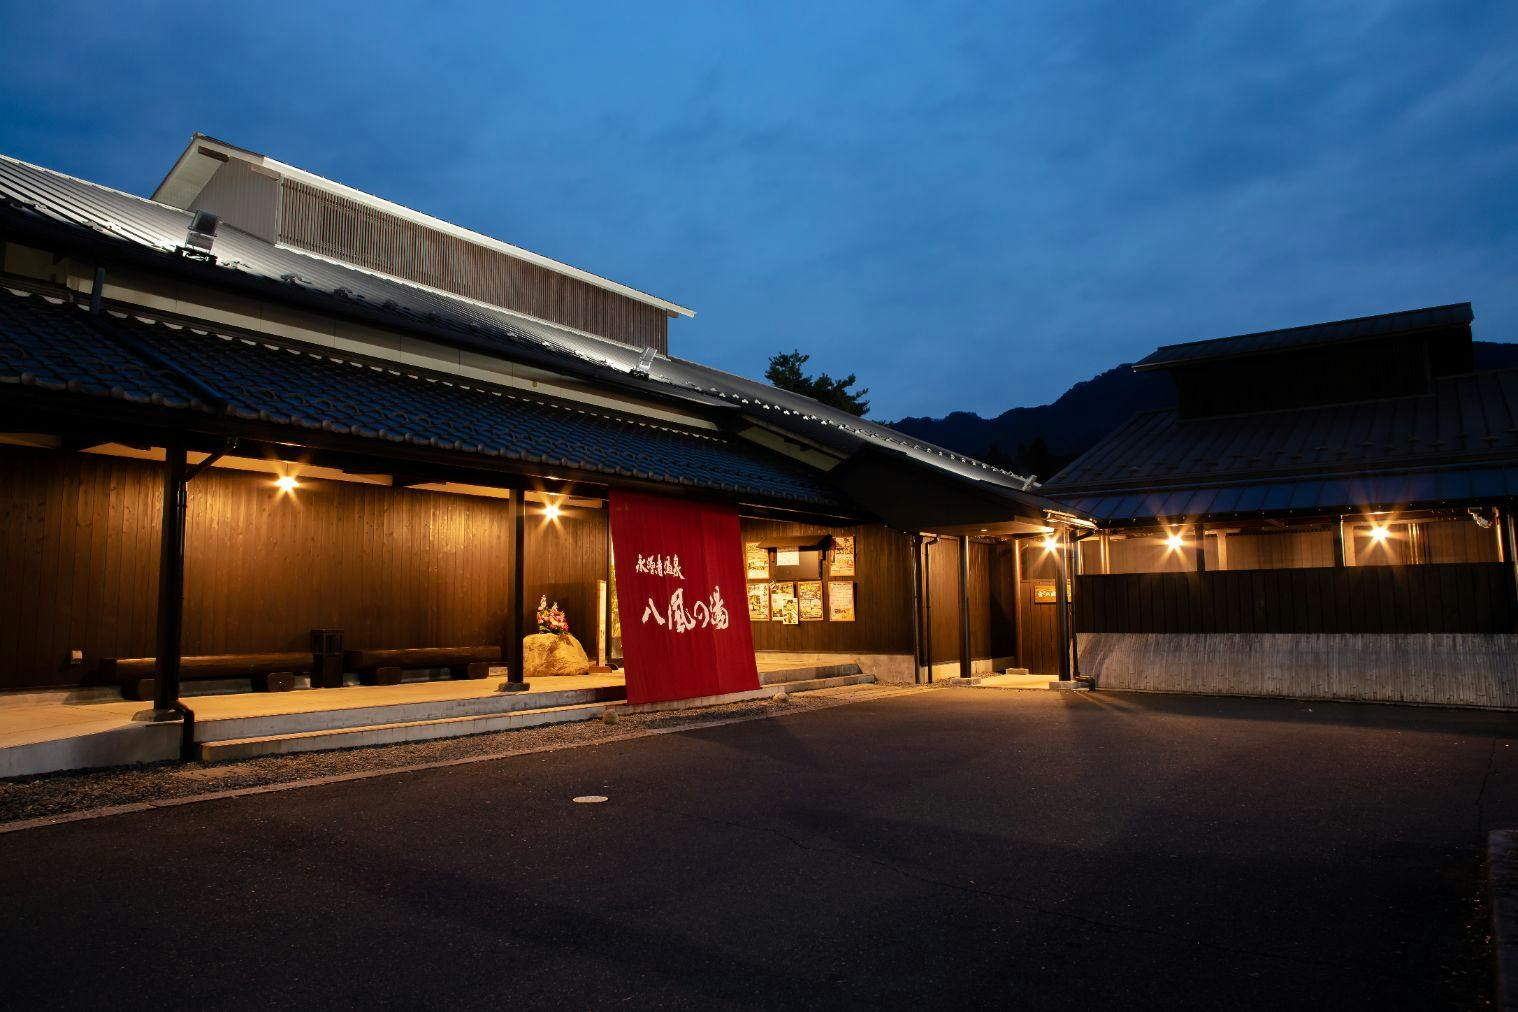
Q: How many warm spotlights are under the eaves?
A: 5